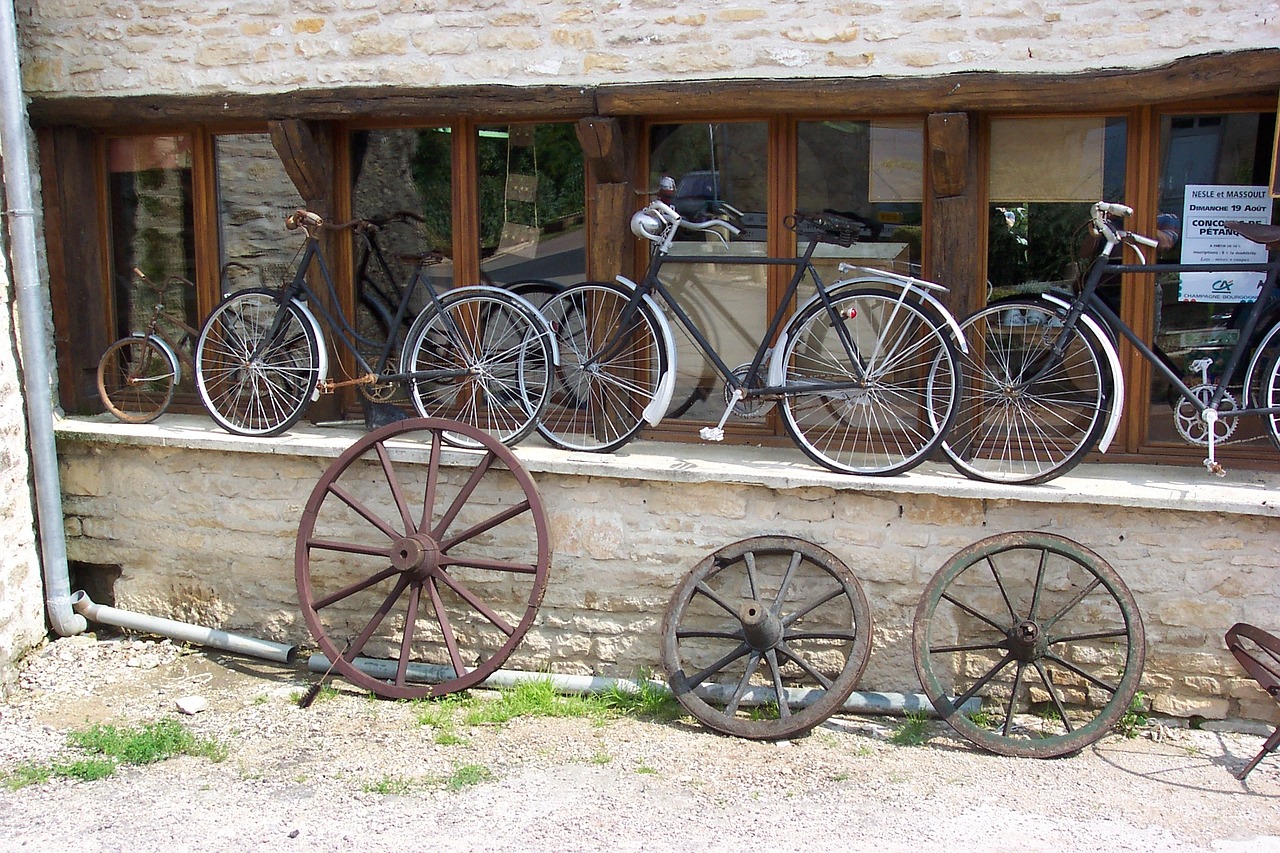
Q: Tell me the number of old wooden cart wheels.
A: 3